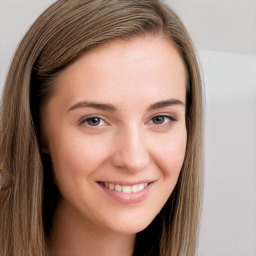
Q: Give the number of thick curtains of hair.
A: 2